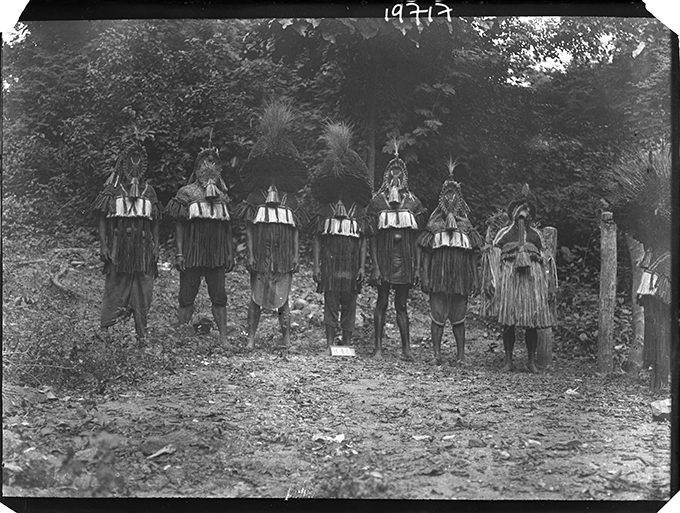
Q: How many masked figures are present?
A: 8